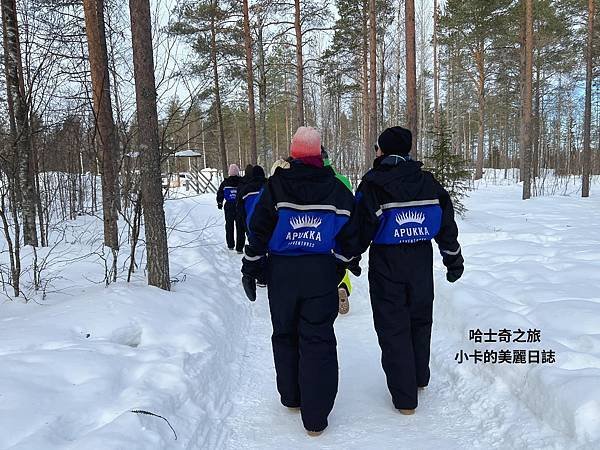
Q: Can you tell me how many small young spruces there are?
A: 1